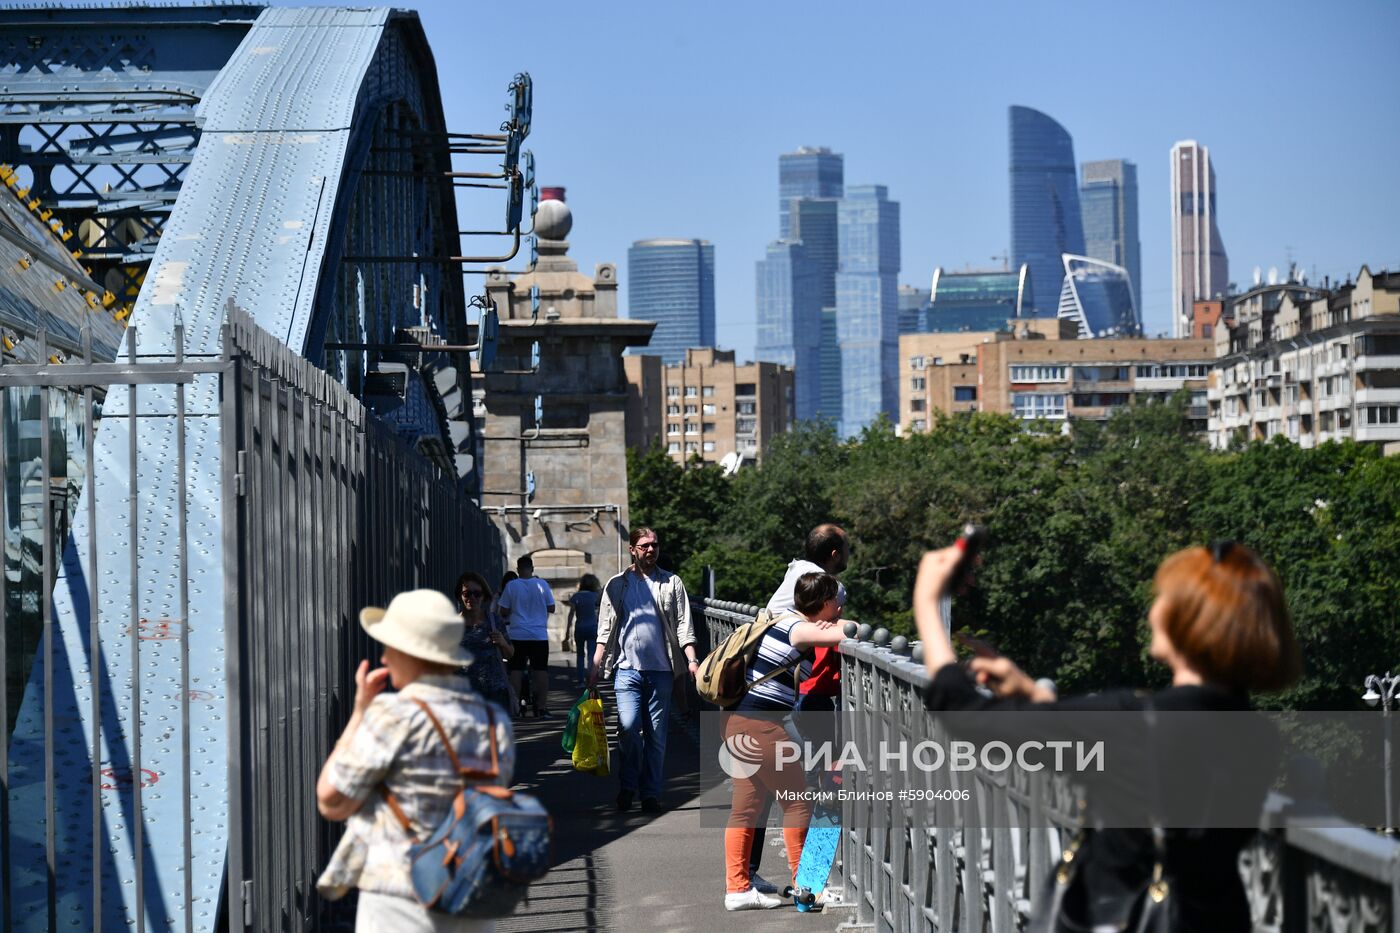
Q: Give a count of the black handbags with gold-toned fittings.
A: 1